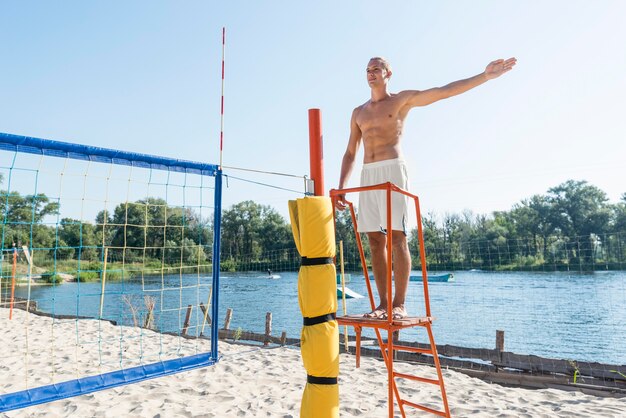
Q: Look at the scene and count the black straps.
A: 3